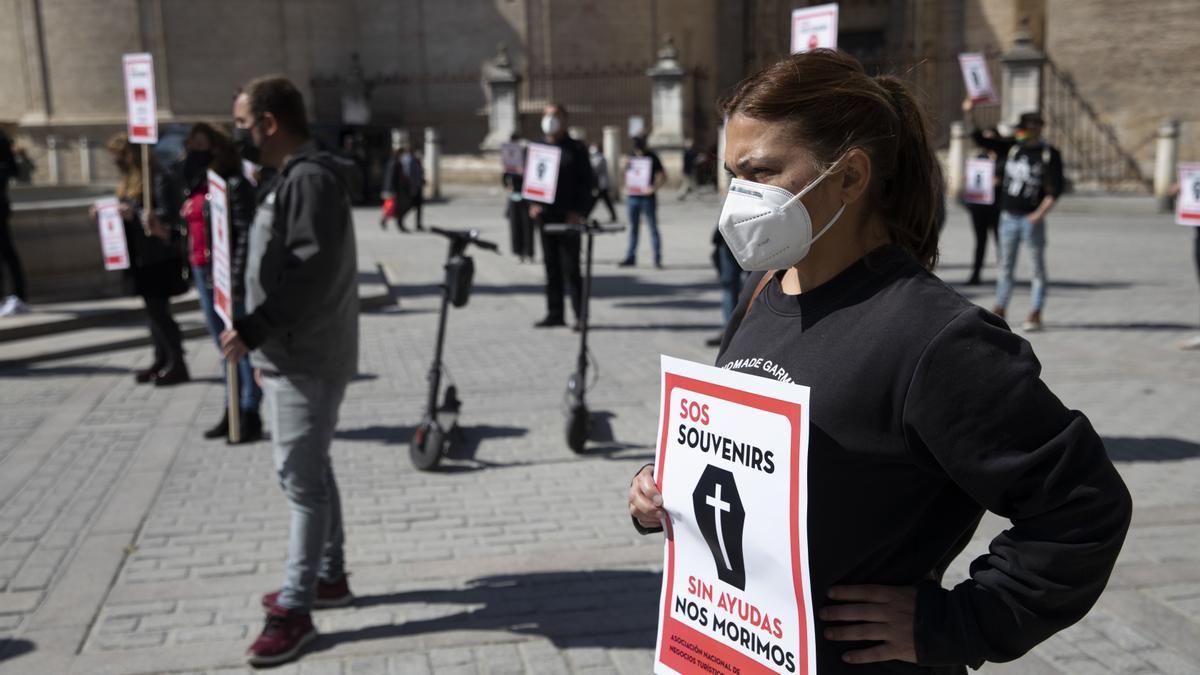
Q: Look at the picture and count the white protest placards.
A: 11